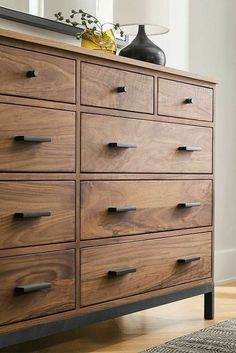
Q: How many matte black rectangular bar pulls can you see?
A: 9